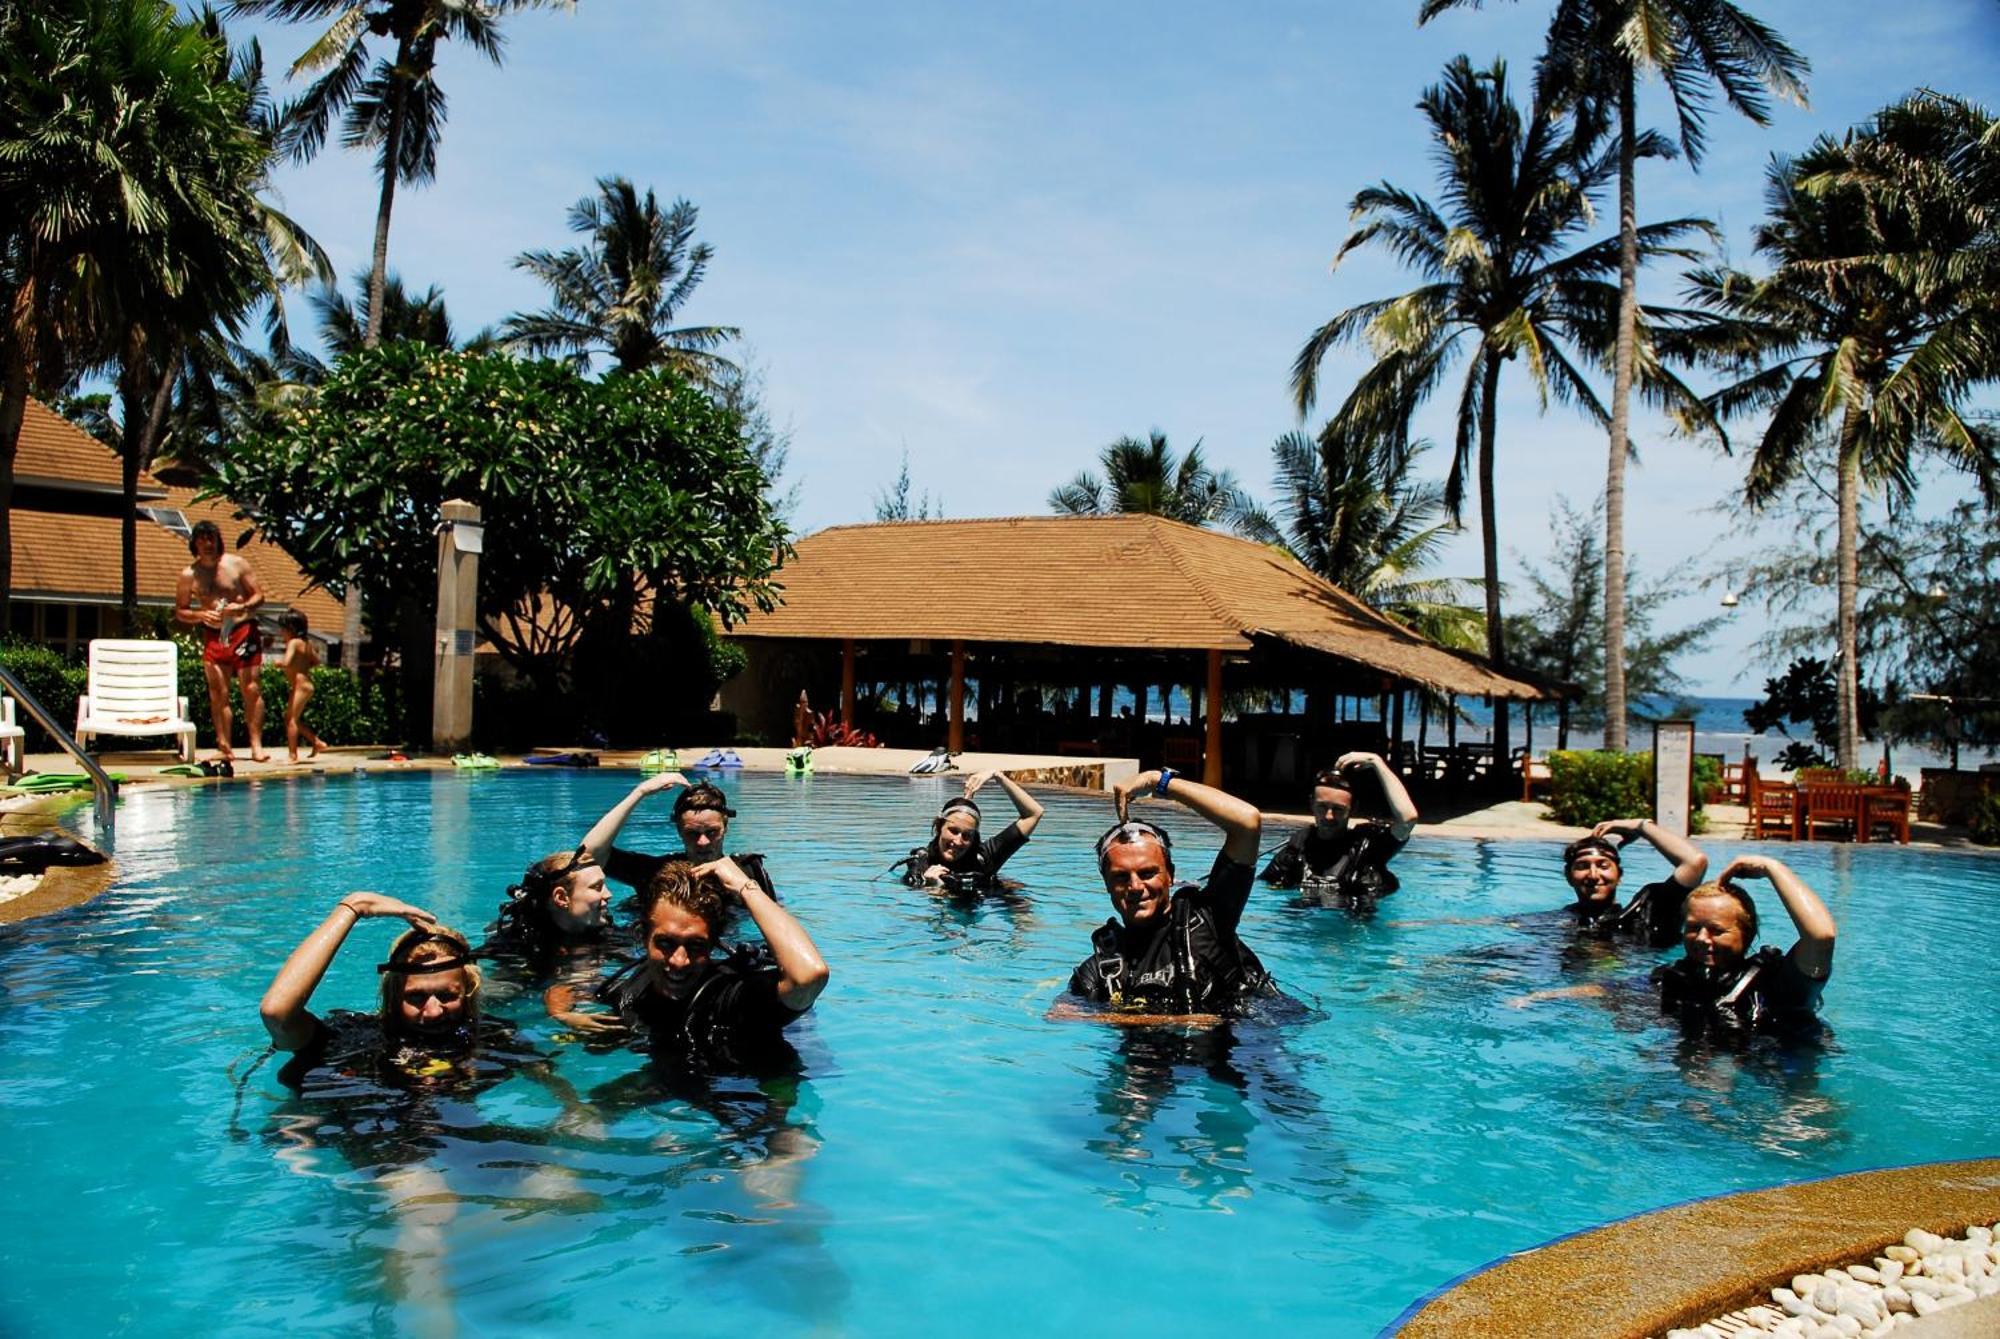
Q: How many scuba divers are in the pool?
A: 9